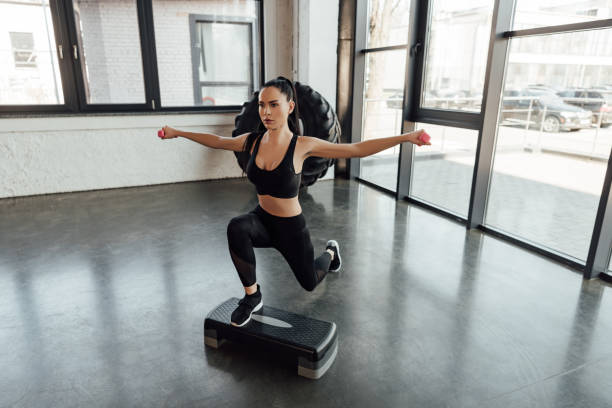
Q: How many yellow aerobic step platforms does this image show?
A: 0